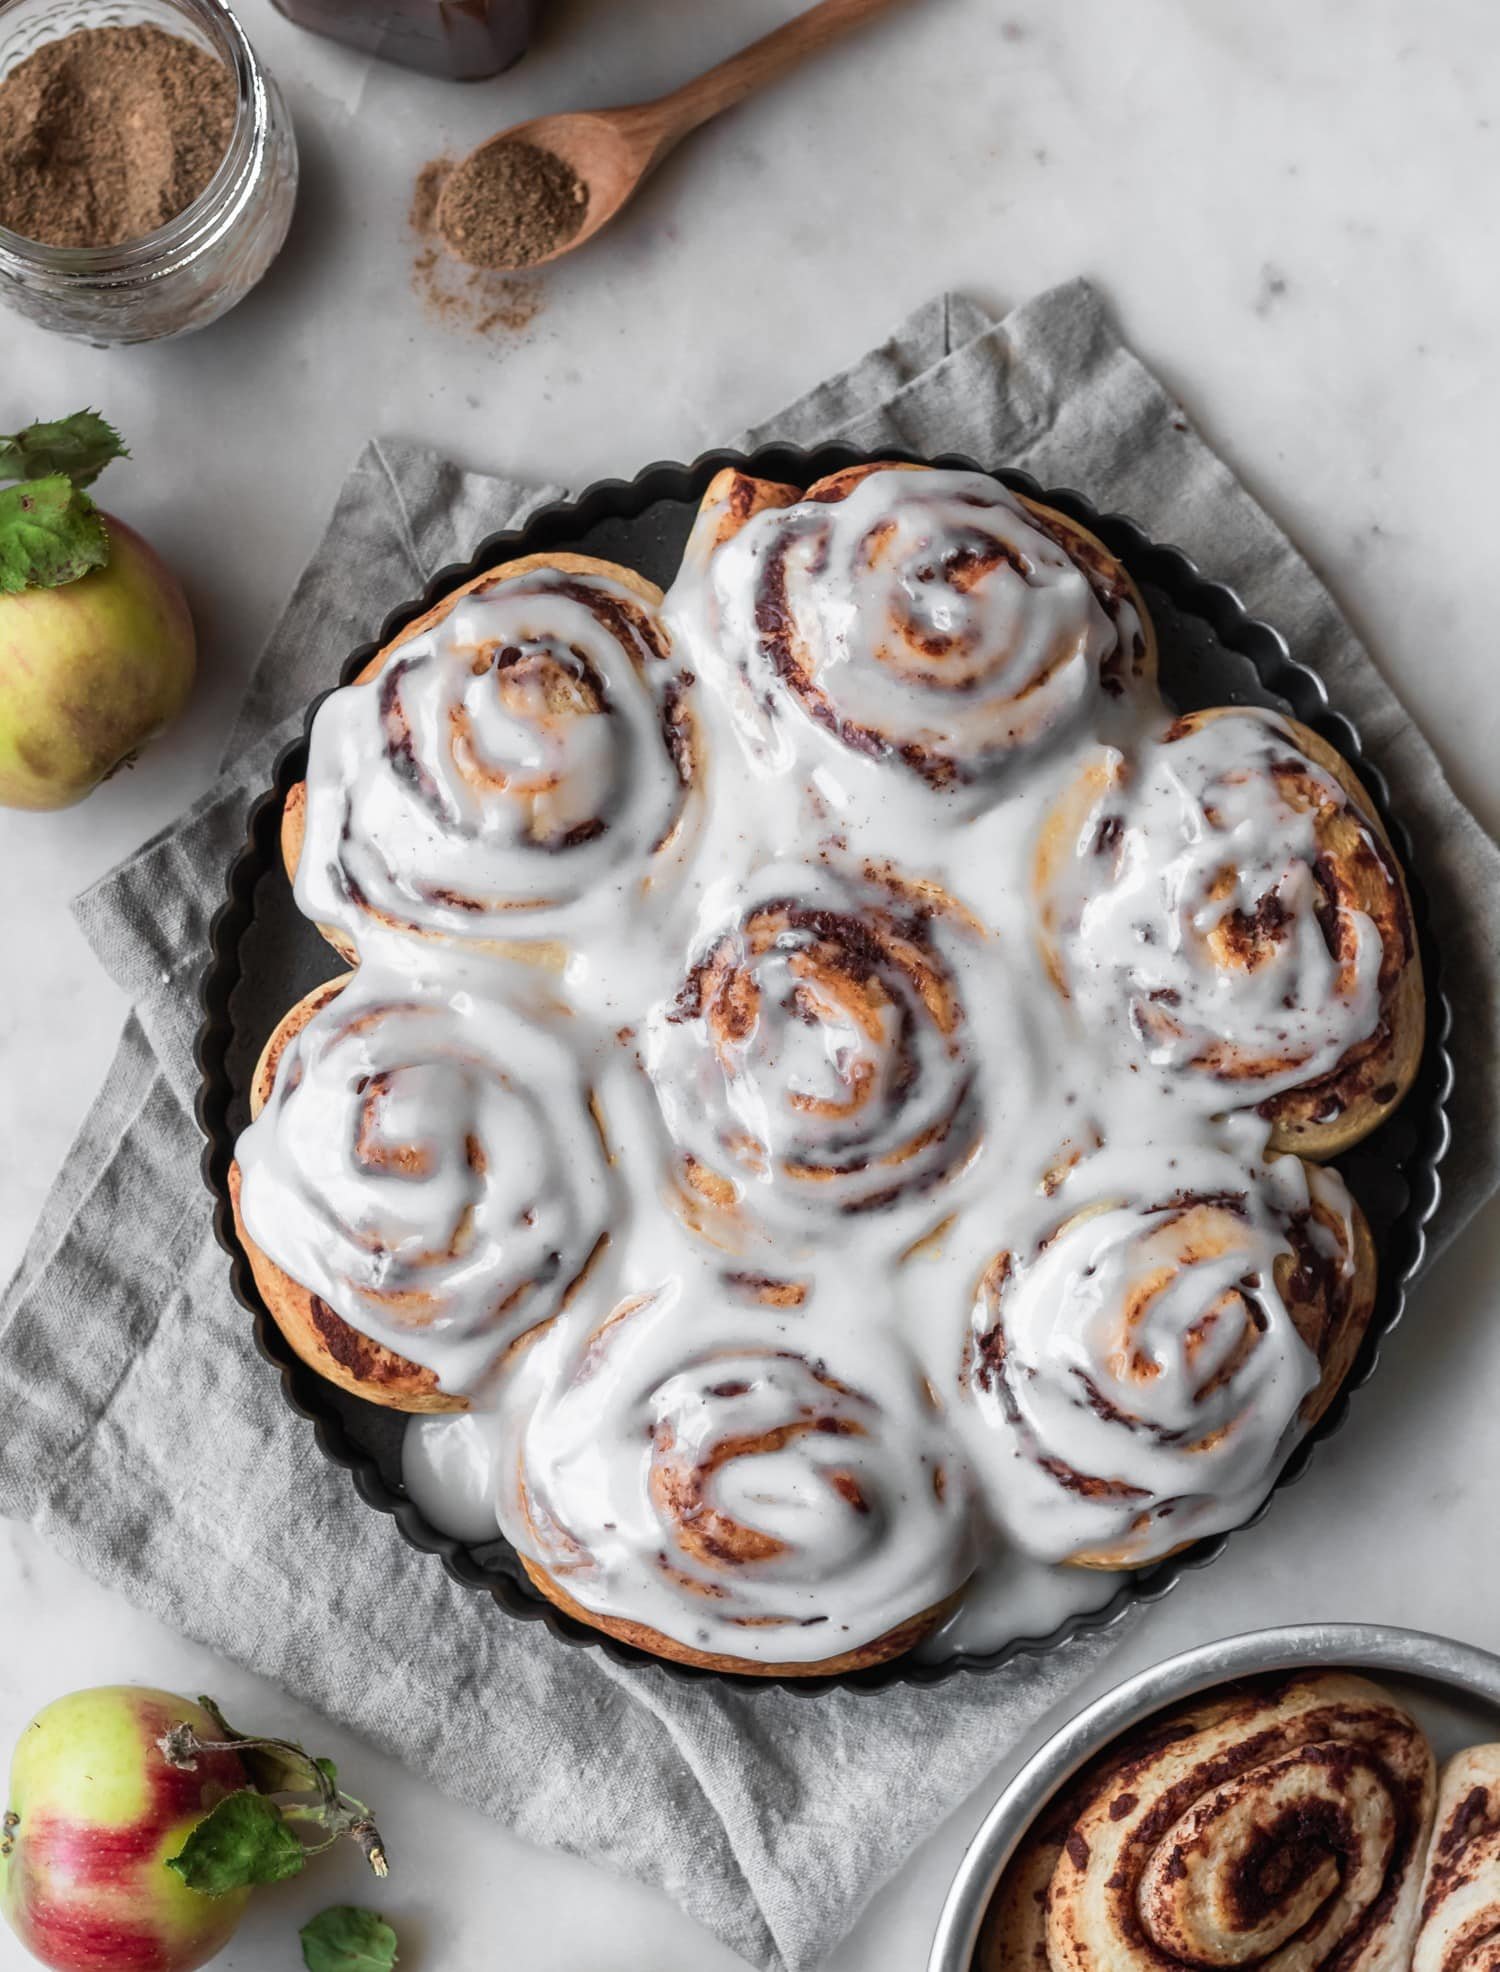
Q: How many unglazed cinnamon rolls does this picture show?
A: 2